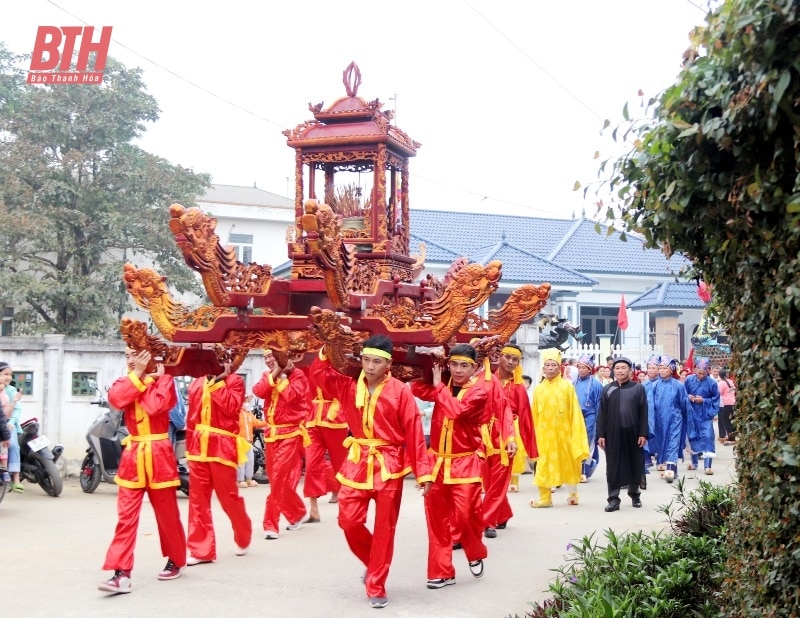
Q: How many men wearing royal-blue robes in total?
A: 4